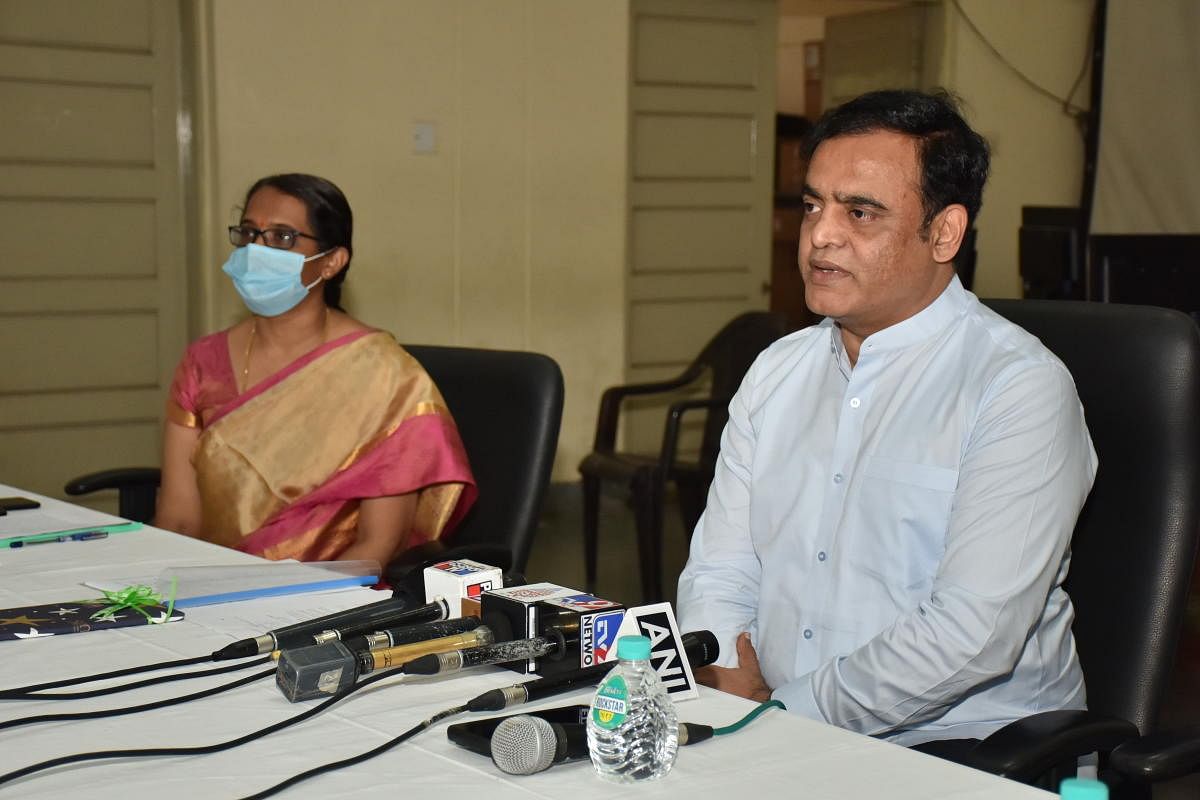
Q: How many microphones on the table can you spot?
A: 7